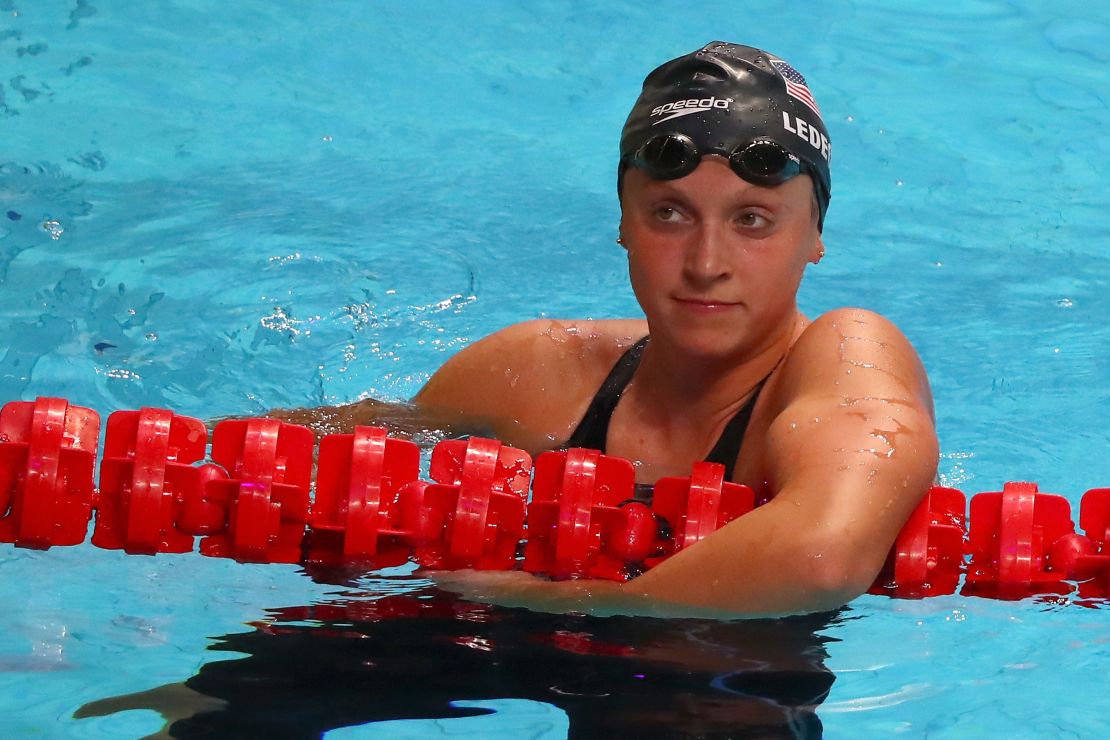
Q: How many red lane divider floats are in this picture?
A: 10